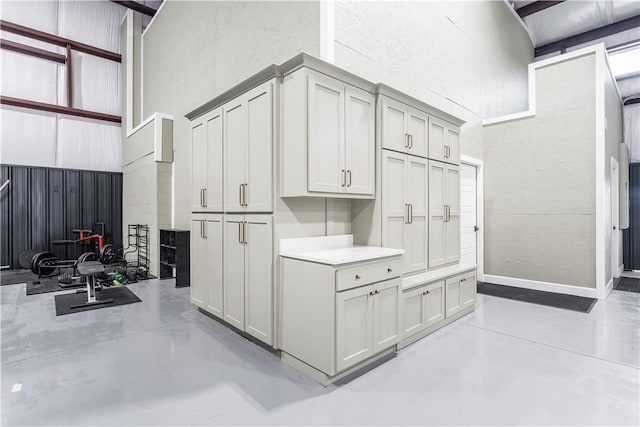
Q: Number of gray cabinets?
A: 12